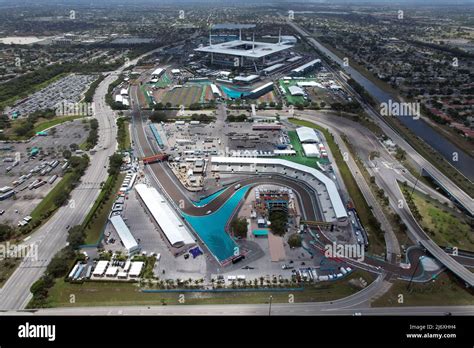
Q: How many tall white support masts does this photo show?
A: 4